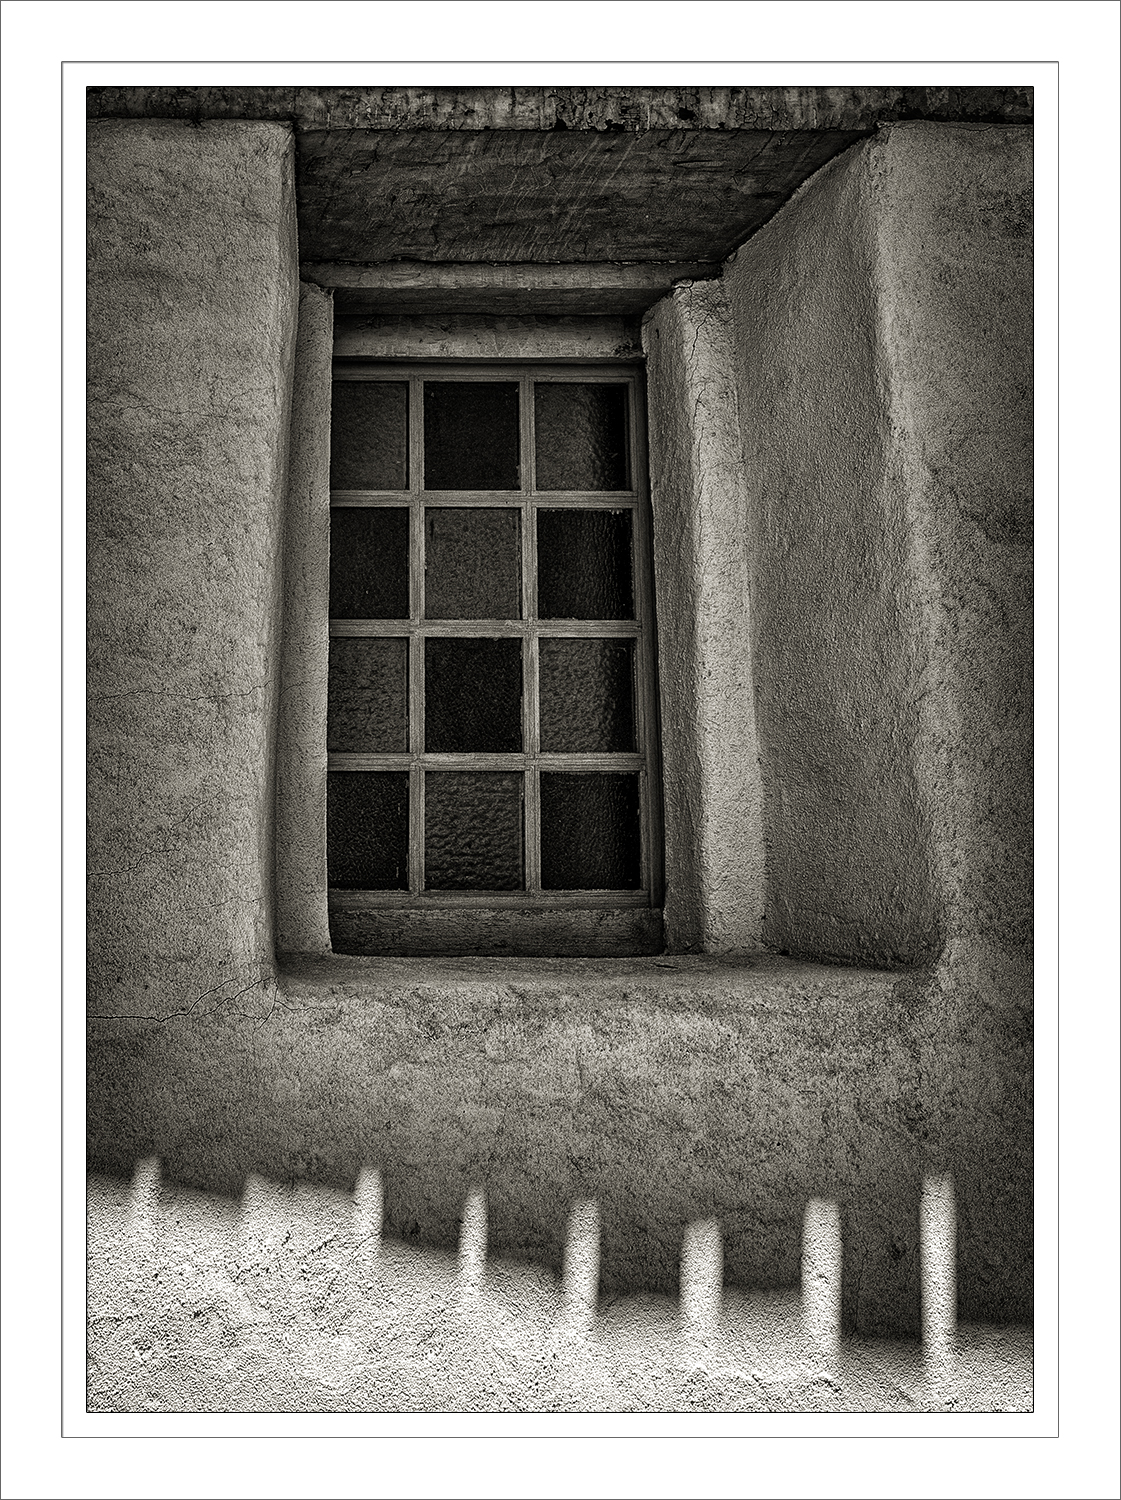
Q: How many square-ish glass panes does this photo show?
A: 12